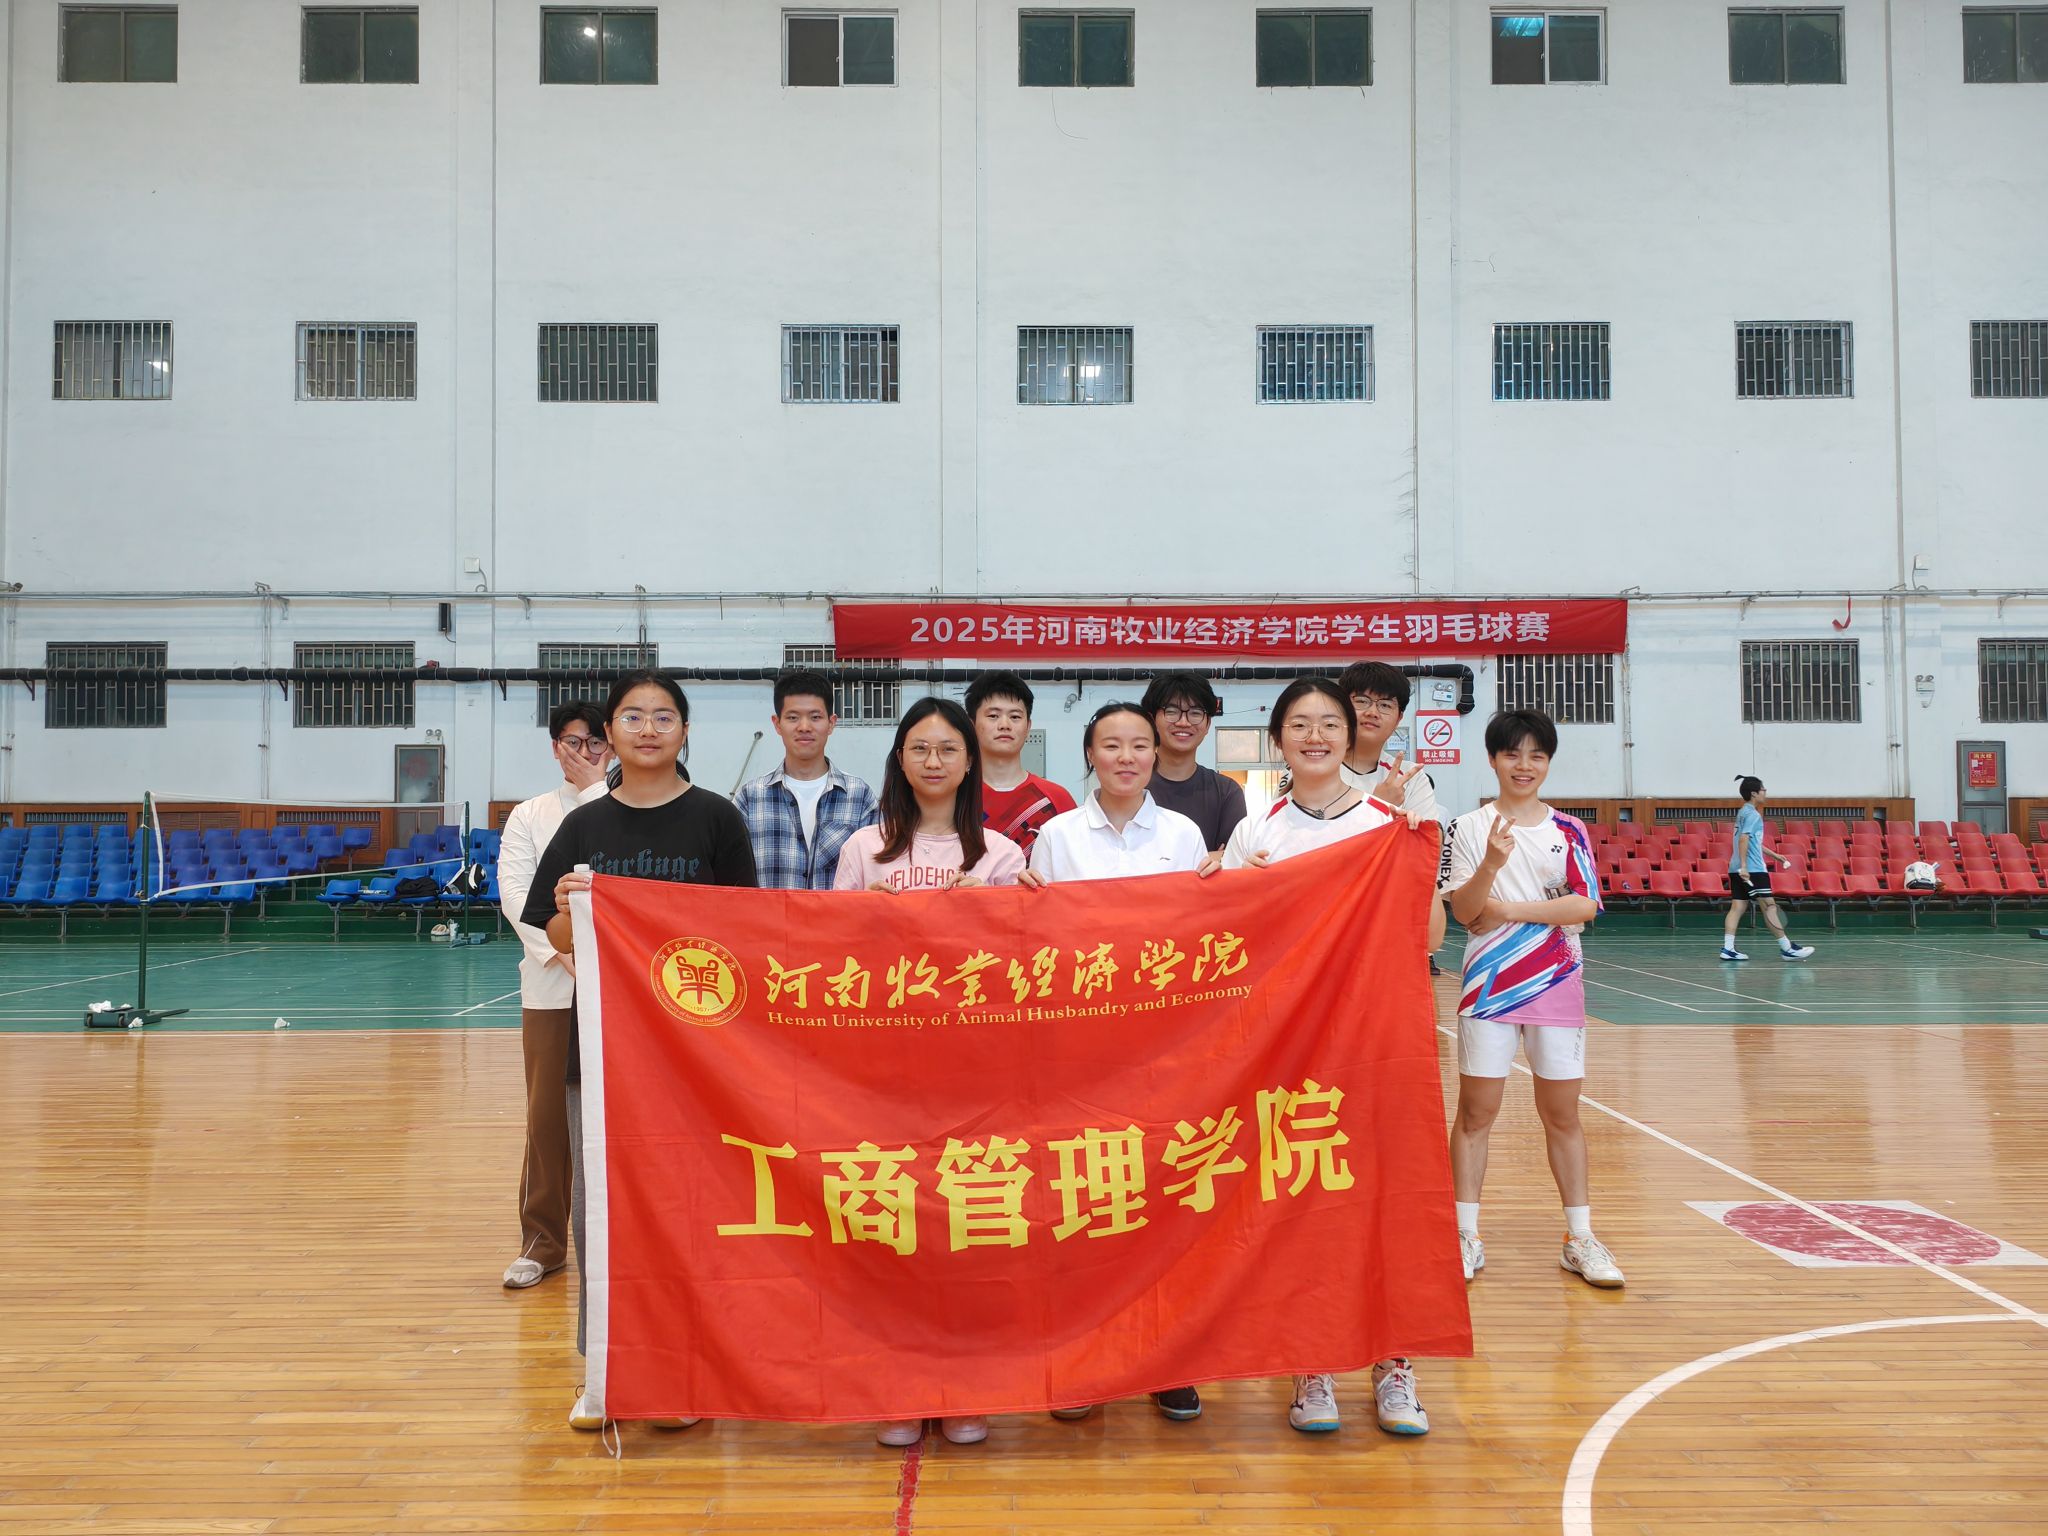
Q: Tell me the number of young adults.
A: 11